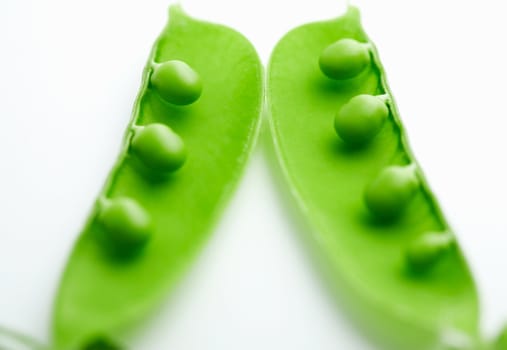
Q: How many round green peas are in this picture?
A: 7